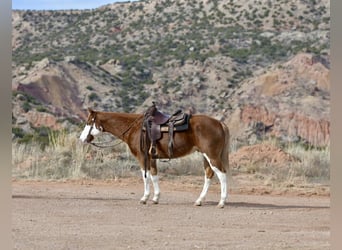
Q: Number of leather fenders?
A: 1